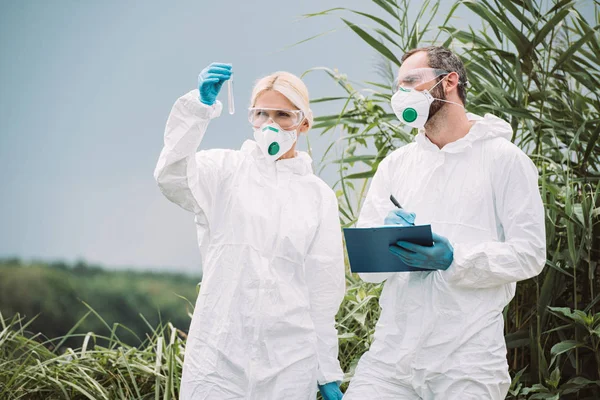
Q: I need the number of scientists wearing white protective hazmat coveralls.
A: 2